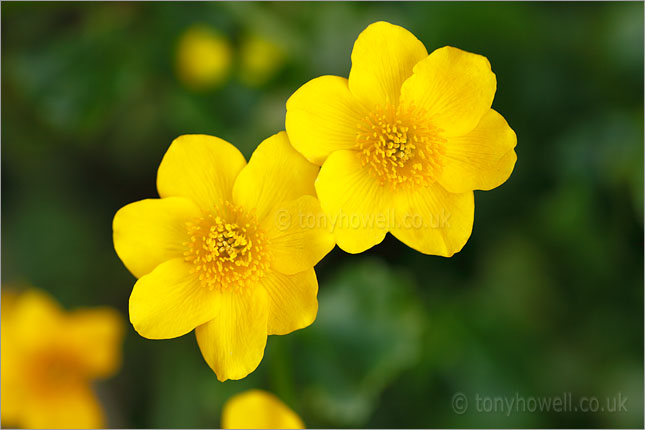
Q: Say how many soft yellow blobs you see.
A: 4